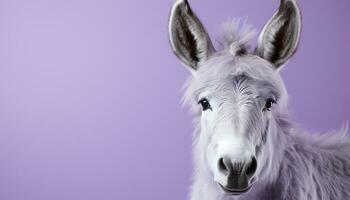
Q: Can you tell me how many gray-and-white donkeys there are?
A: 1